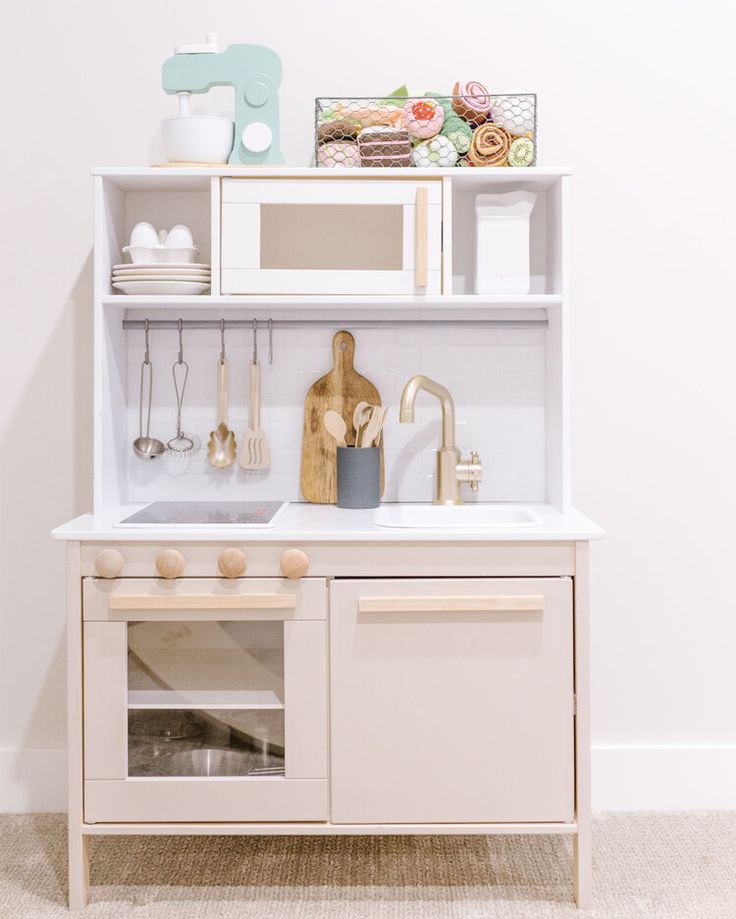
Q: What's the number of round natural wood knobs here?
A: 4